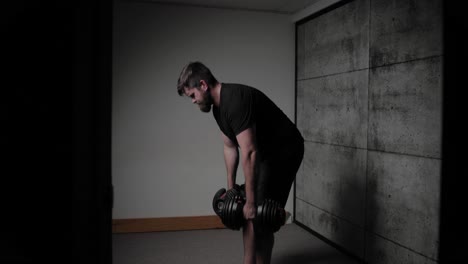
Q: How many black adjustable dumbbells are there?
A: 2